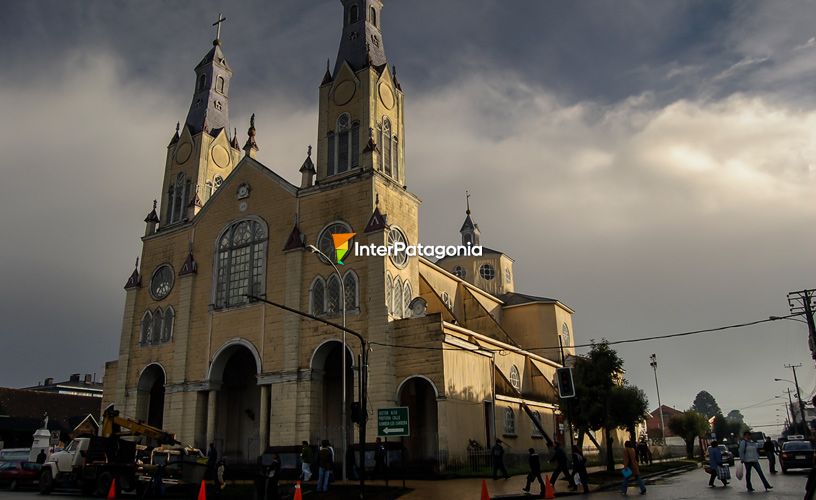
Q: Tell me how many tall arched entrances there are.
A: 4